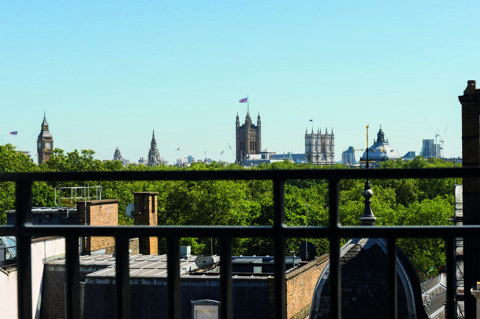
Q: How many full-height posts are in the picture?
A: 3